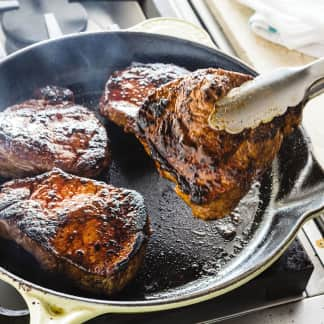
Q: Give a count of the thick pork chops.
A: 4